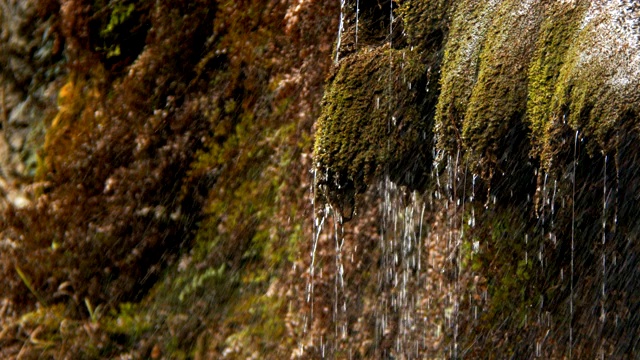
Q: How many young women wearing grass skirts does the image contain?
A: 0